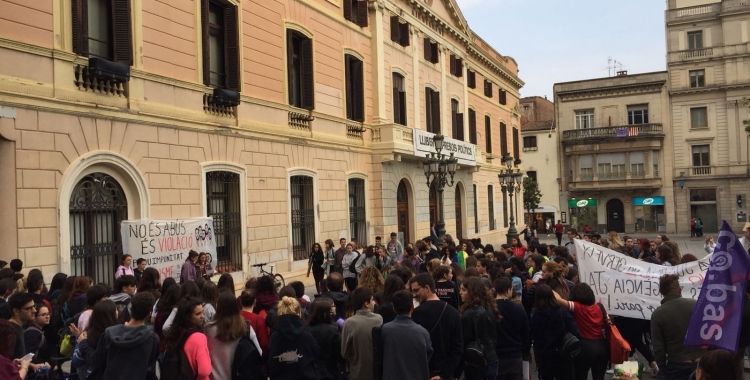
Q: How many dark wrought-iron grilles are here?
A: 4